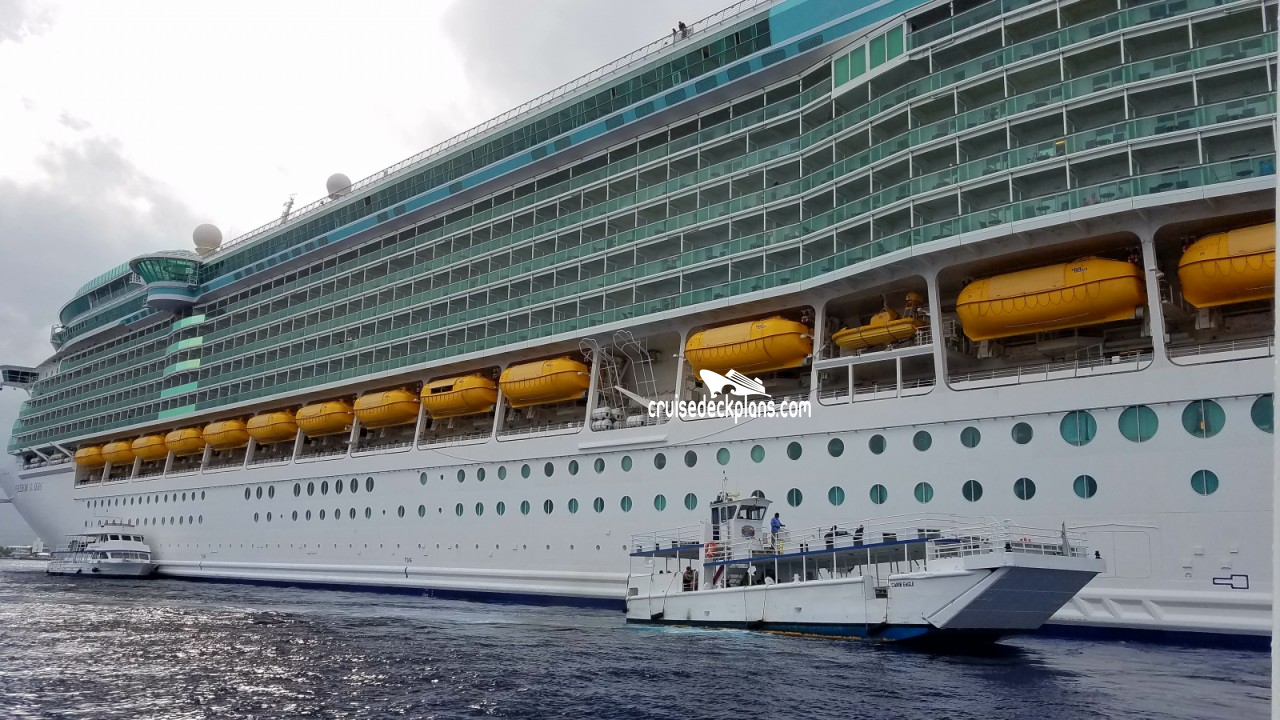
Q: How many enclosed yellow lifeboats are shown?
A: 13